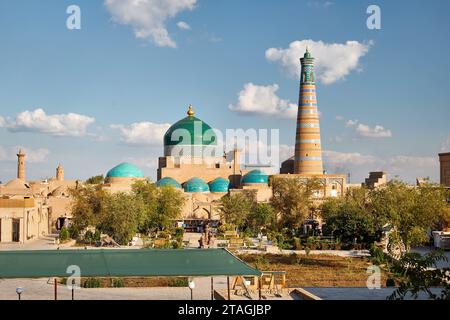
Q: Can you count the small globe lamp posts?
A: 2